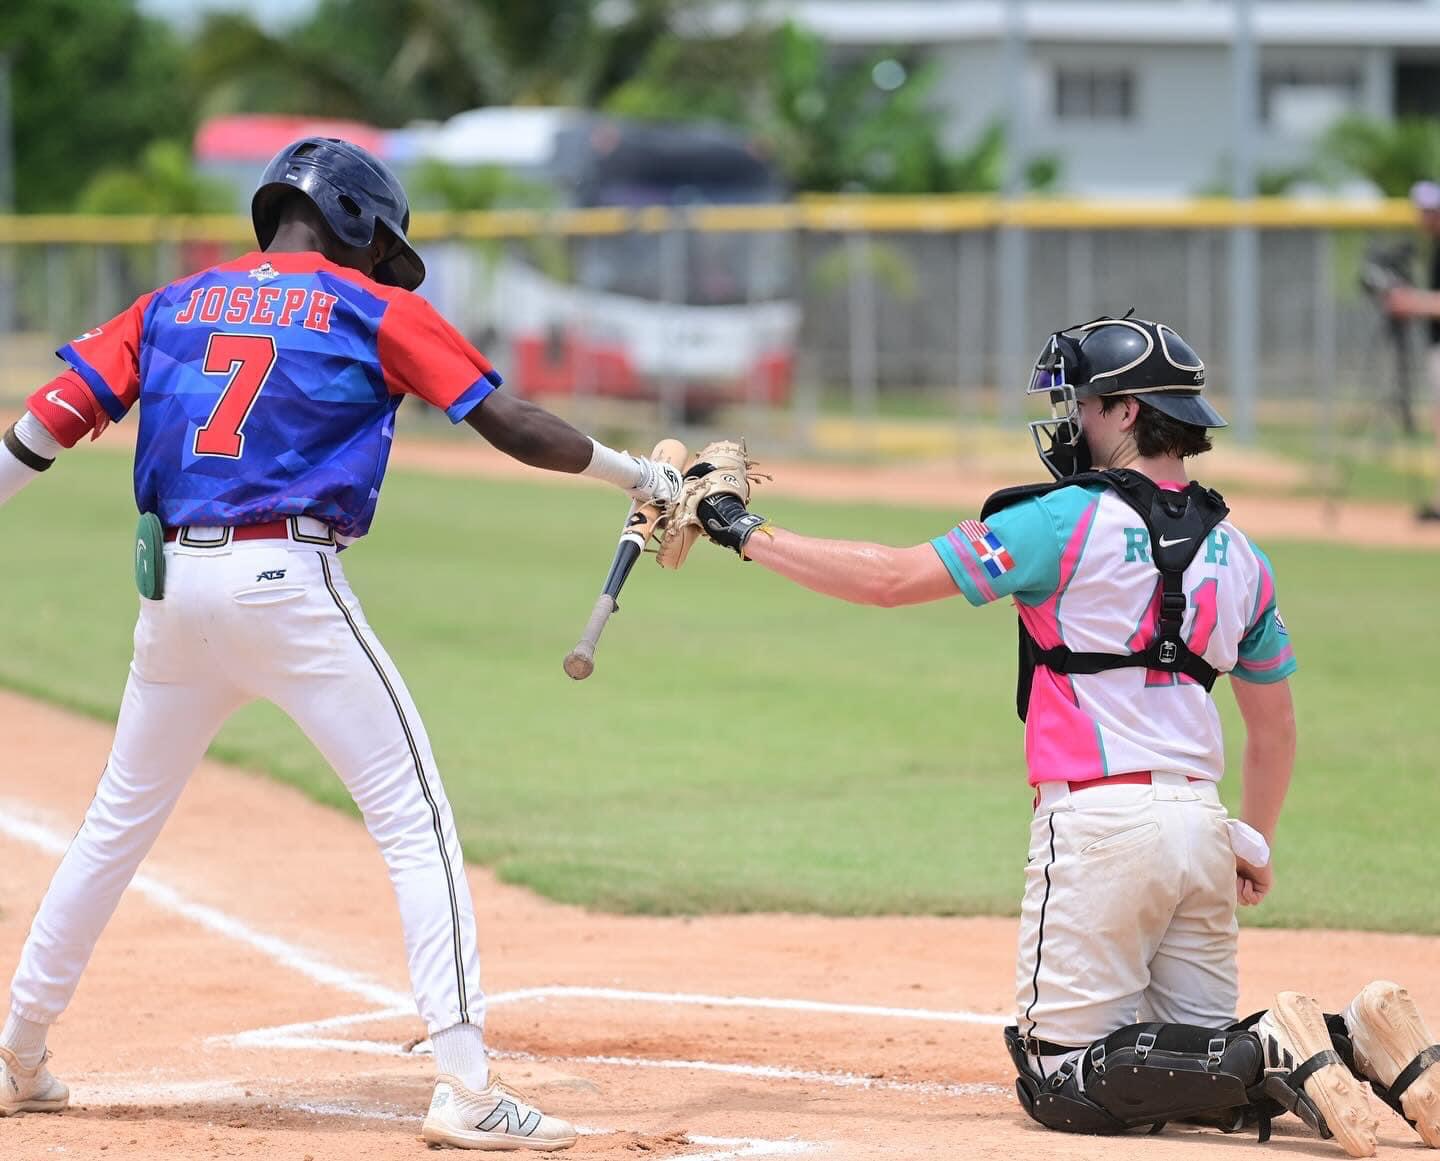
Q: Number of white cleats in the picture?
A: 4